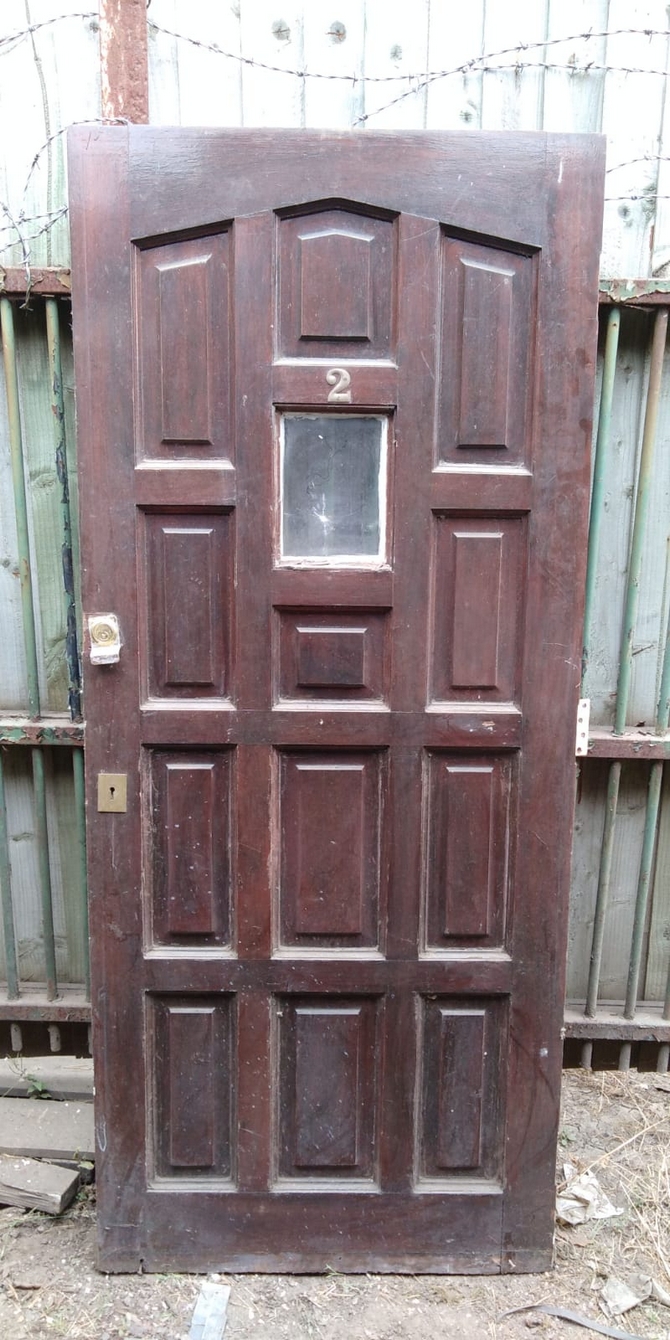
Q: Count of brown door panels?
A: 12